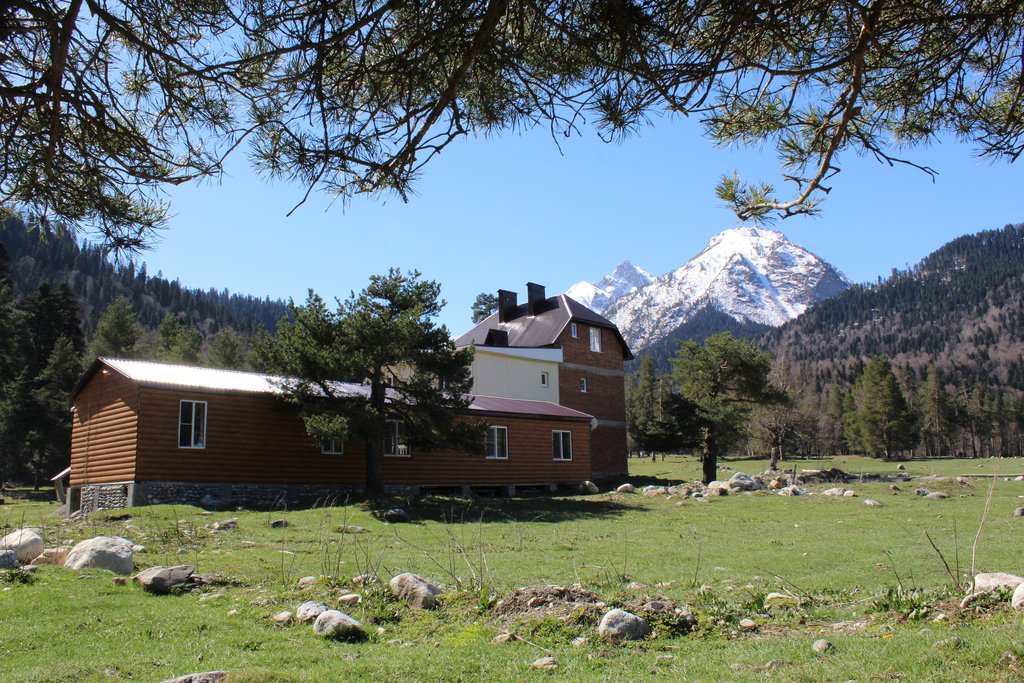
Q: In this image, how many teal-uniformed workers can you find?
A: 0